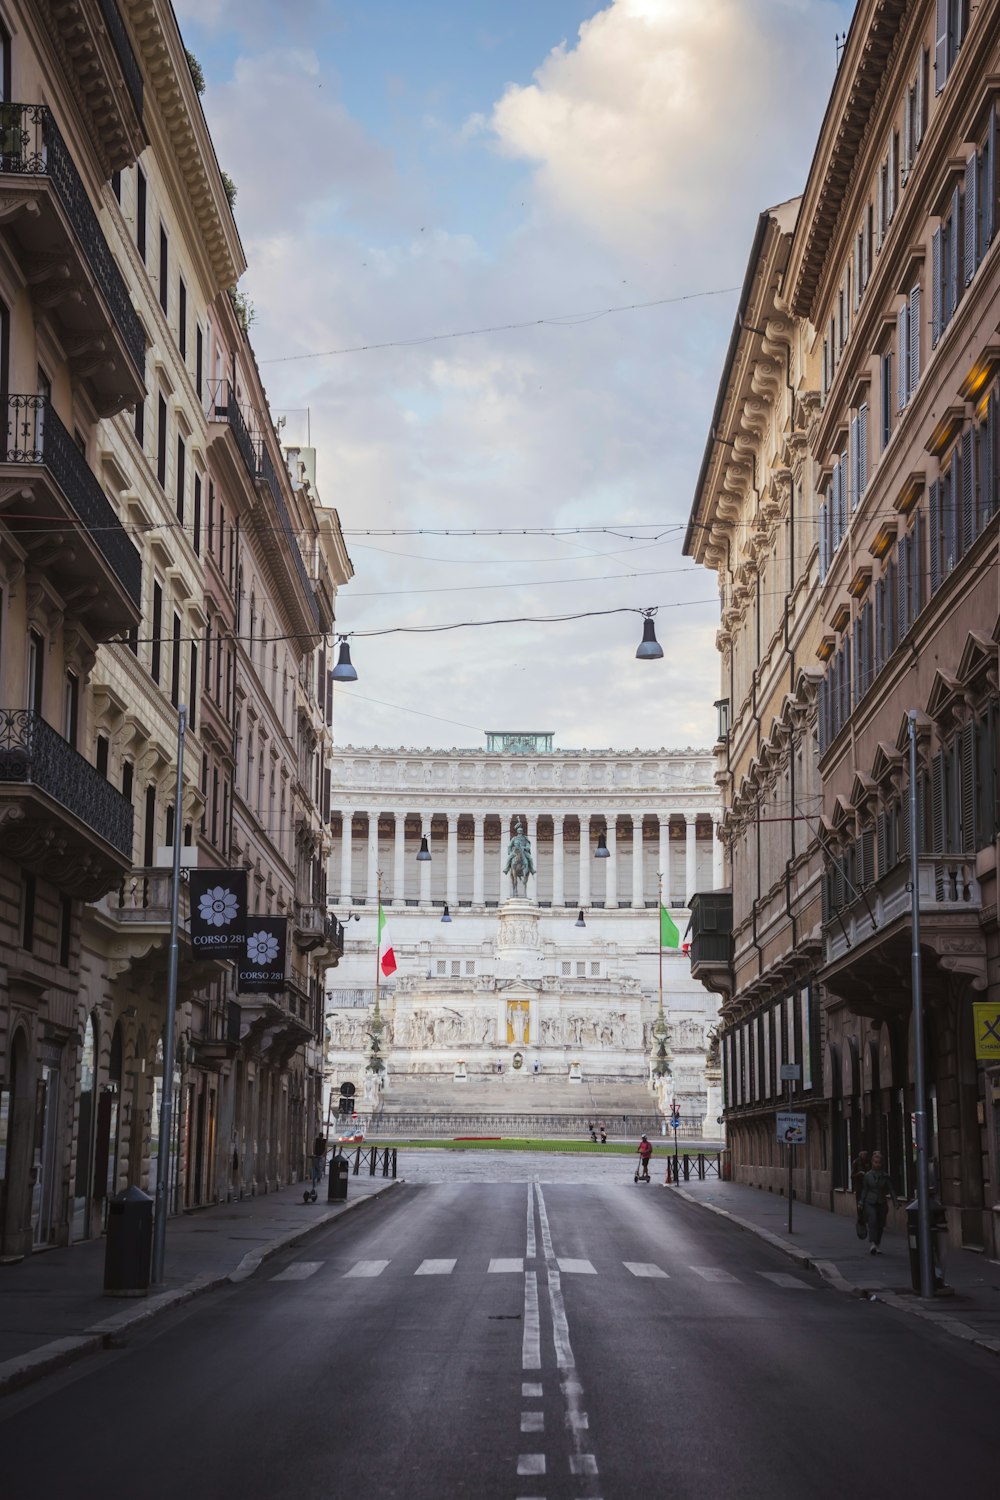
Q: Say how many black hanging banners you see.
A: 2